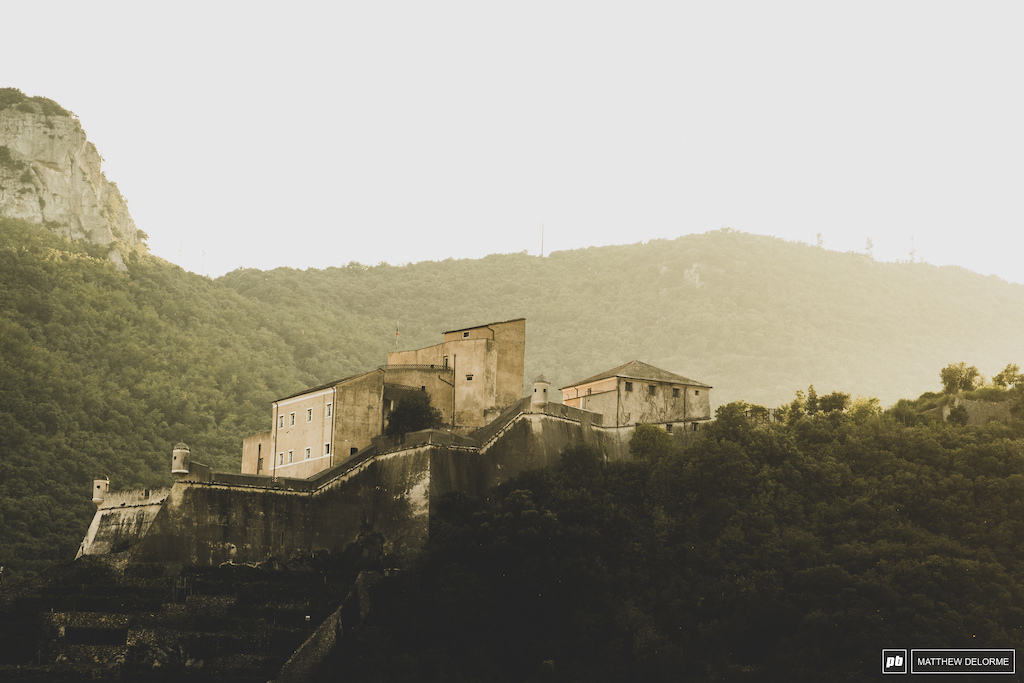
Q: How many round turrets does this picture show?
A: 3